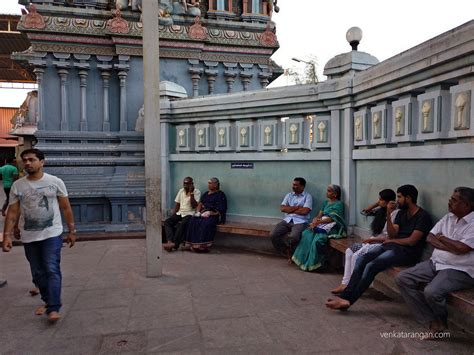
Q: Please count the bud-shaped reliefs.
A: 12